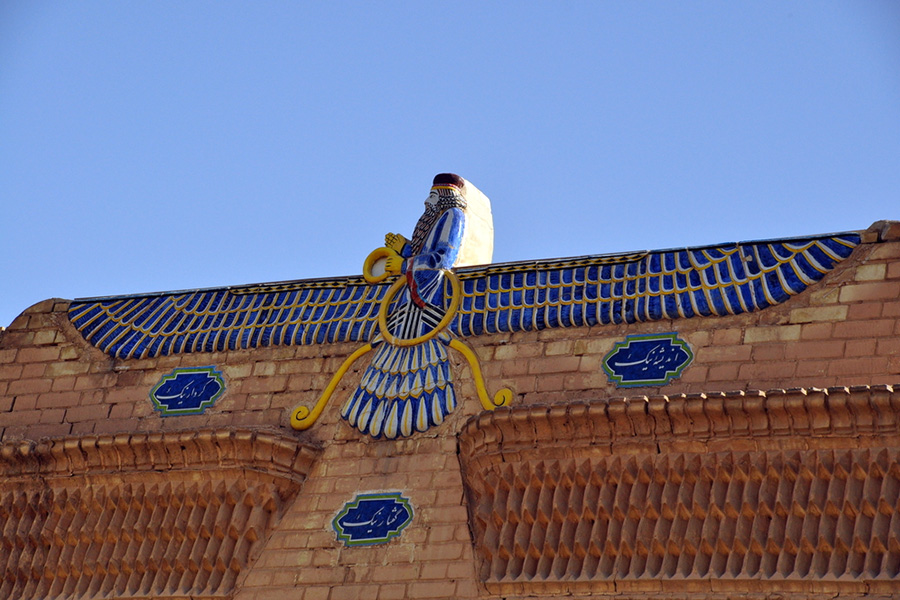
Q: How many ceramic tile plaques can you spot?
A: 3